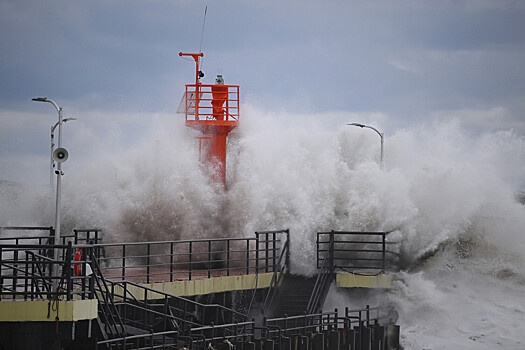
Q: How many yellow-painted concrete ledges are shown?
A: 3